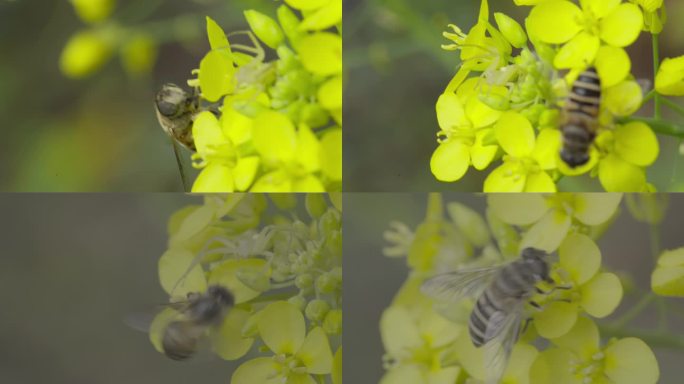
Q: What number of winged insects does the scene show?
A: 4